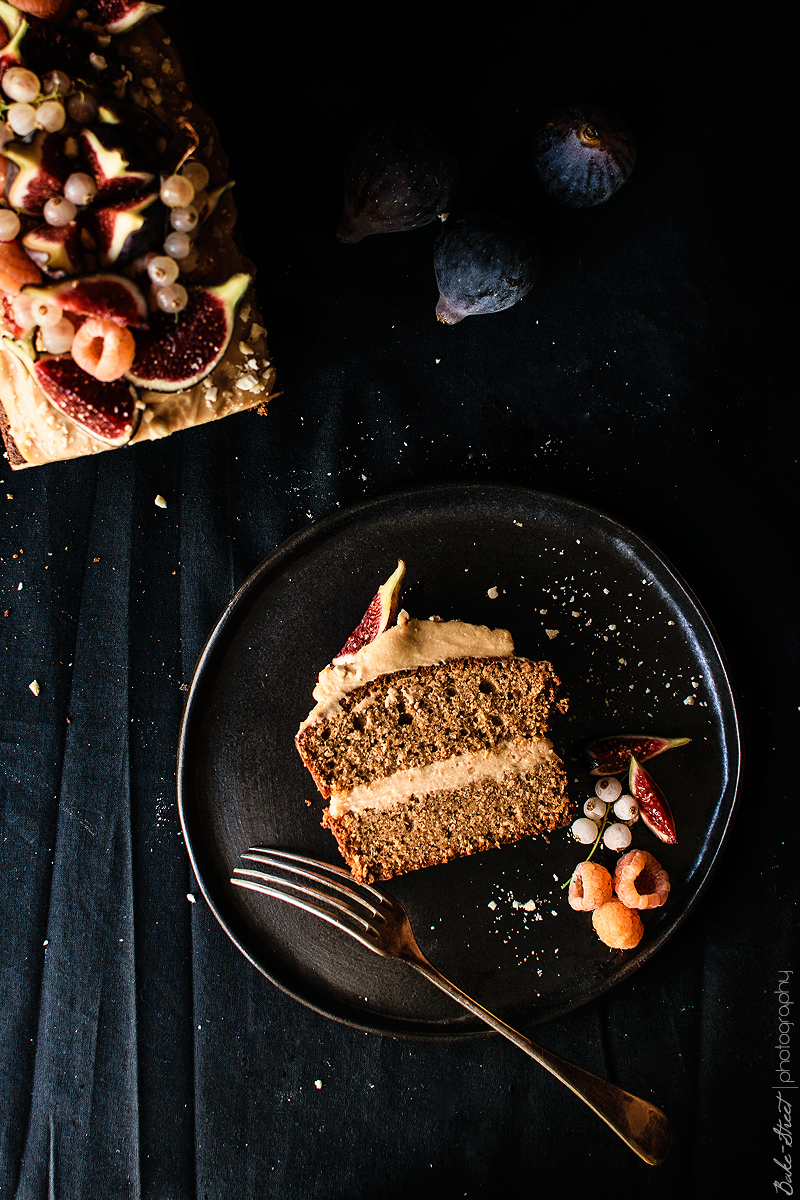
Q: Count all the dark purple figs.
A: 3